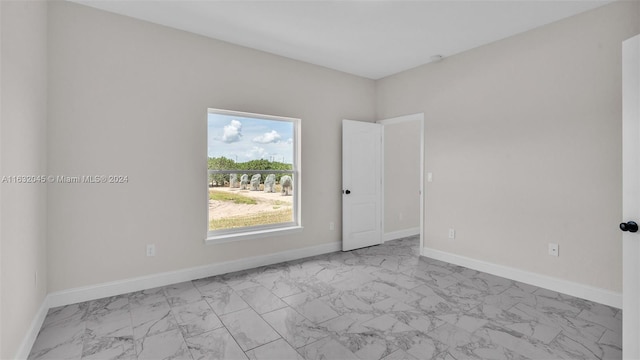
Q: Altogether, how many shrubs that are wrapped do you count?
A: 5